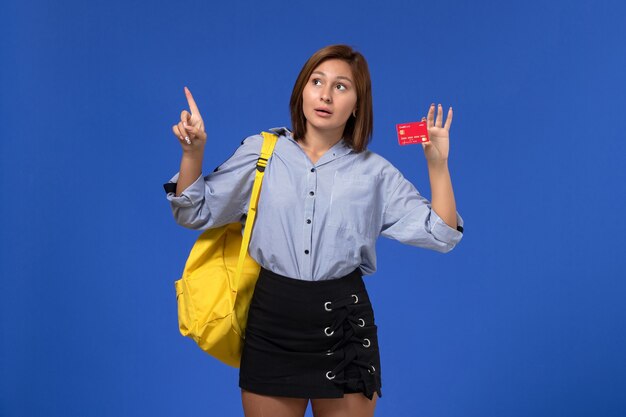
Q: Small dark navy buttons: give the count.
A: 4